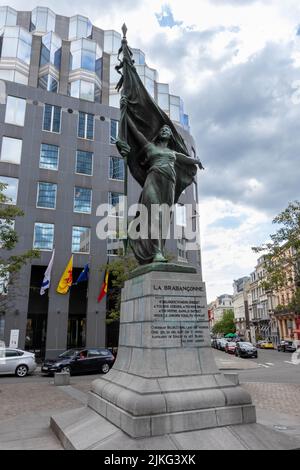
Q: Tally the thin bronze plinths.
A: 1